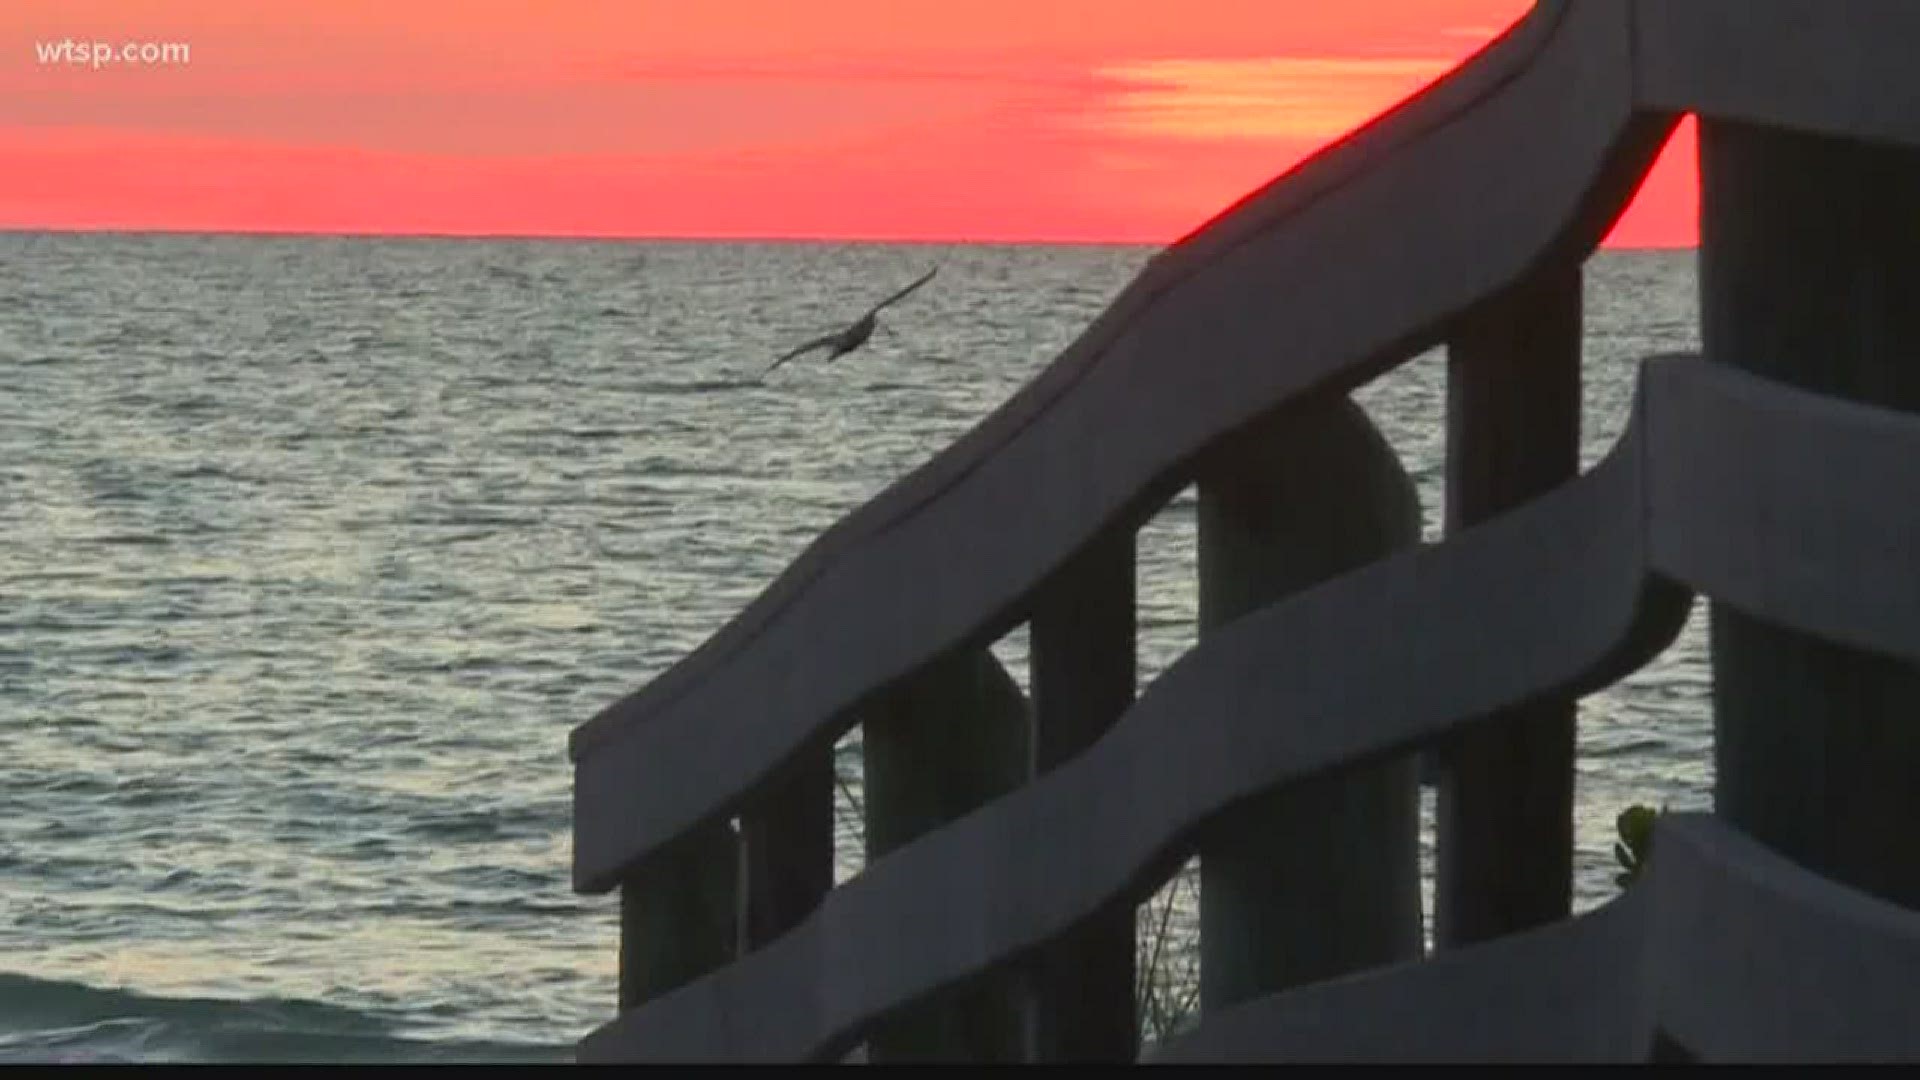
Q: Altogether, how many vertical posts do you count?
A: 7